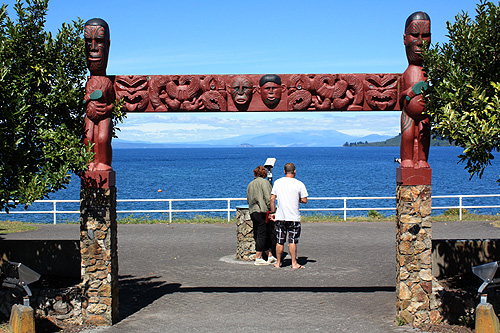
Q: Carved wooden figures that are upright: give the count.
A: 2